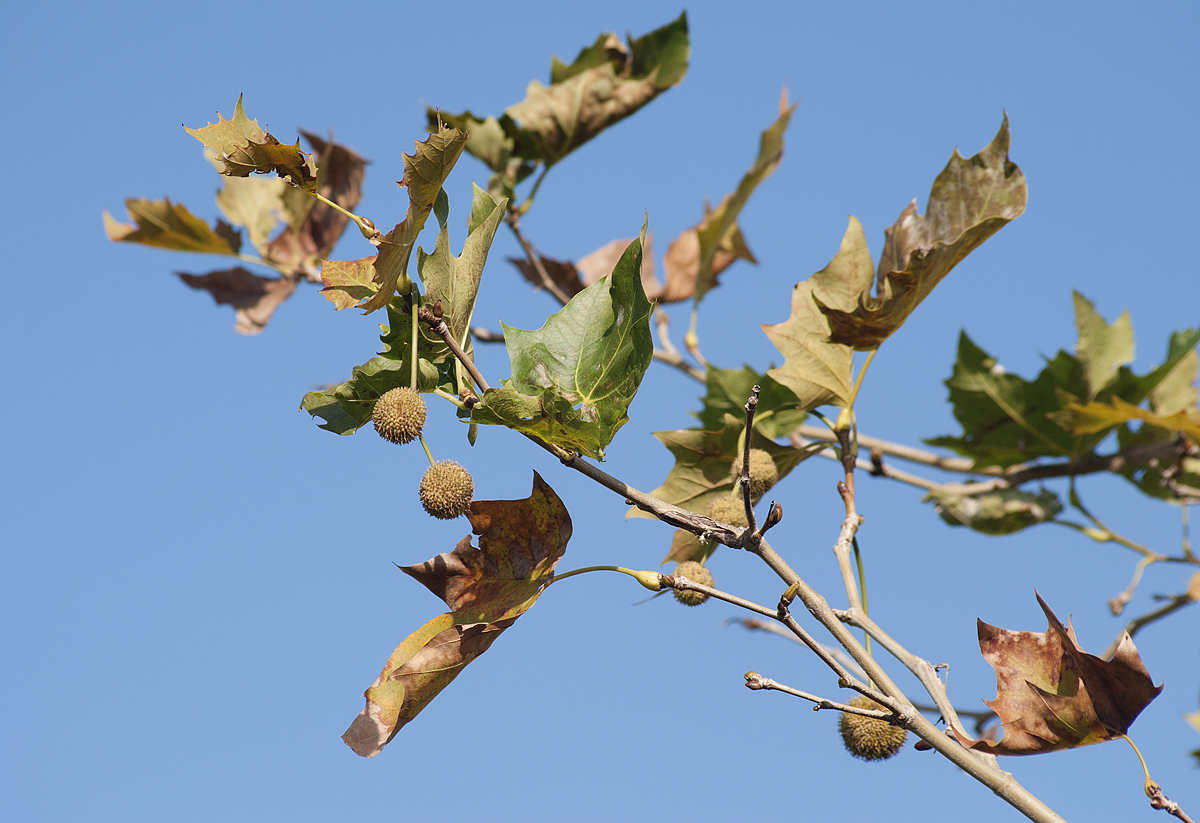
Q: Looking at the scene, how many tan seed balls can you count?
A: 6